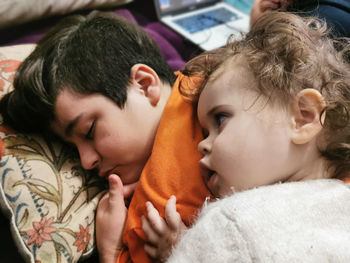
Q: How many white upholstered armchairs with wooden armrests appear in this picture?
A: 0